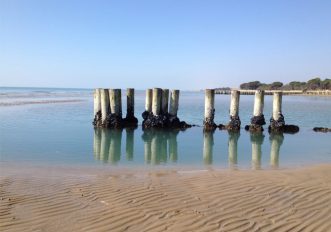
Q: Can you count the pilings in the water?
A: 12